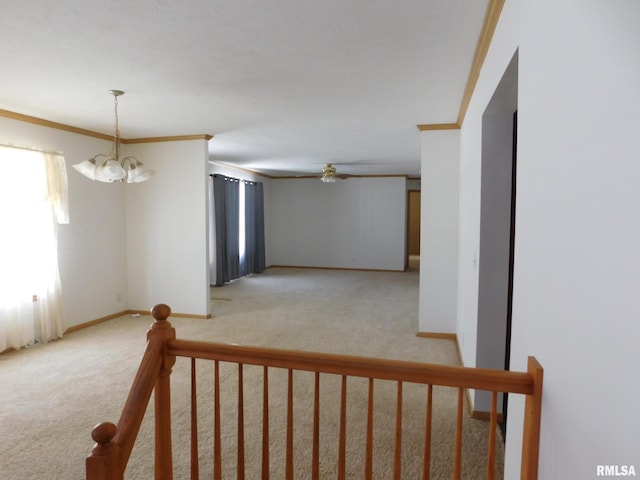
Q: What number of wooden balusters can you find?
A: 12